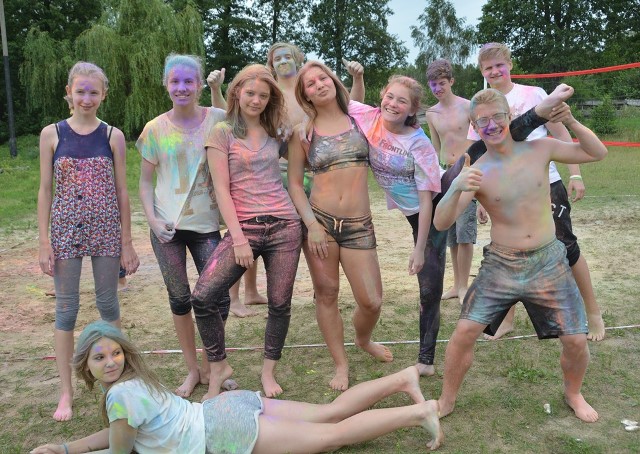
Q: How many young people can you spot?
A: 10